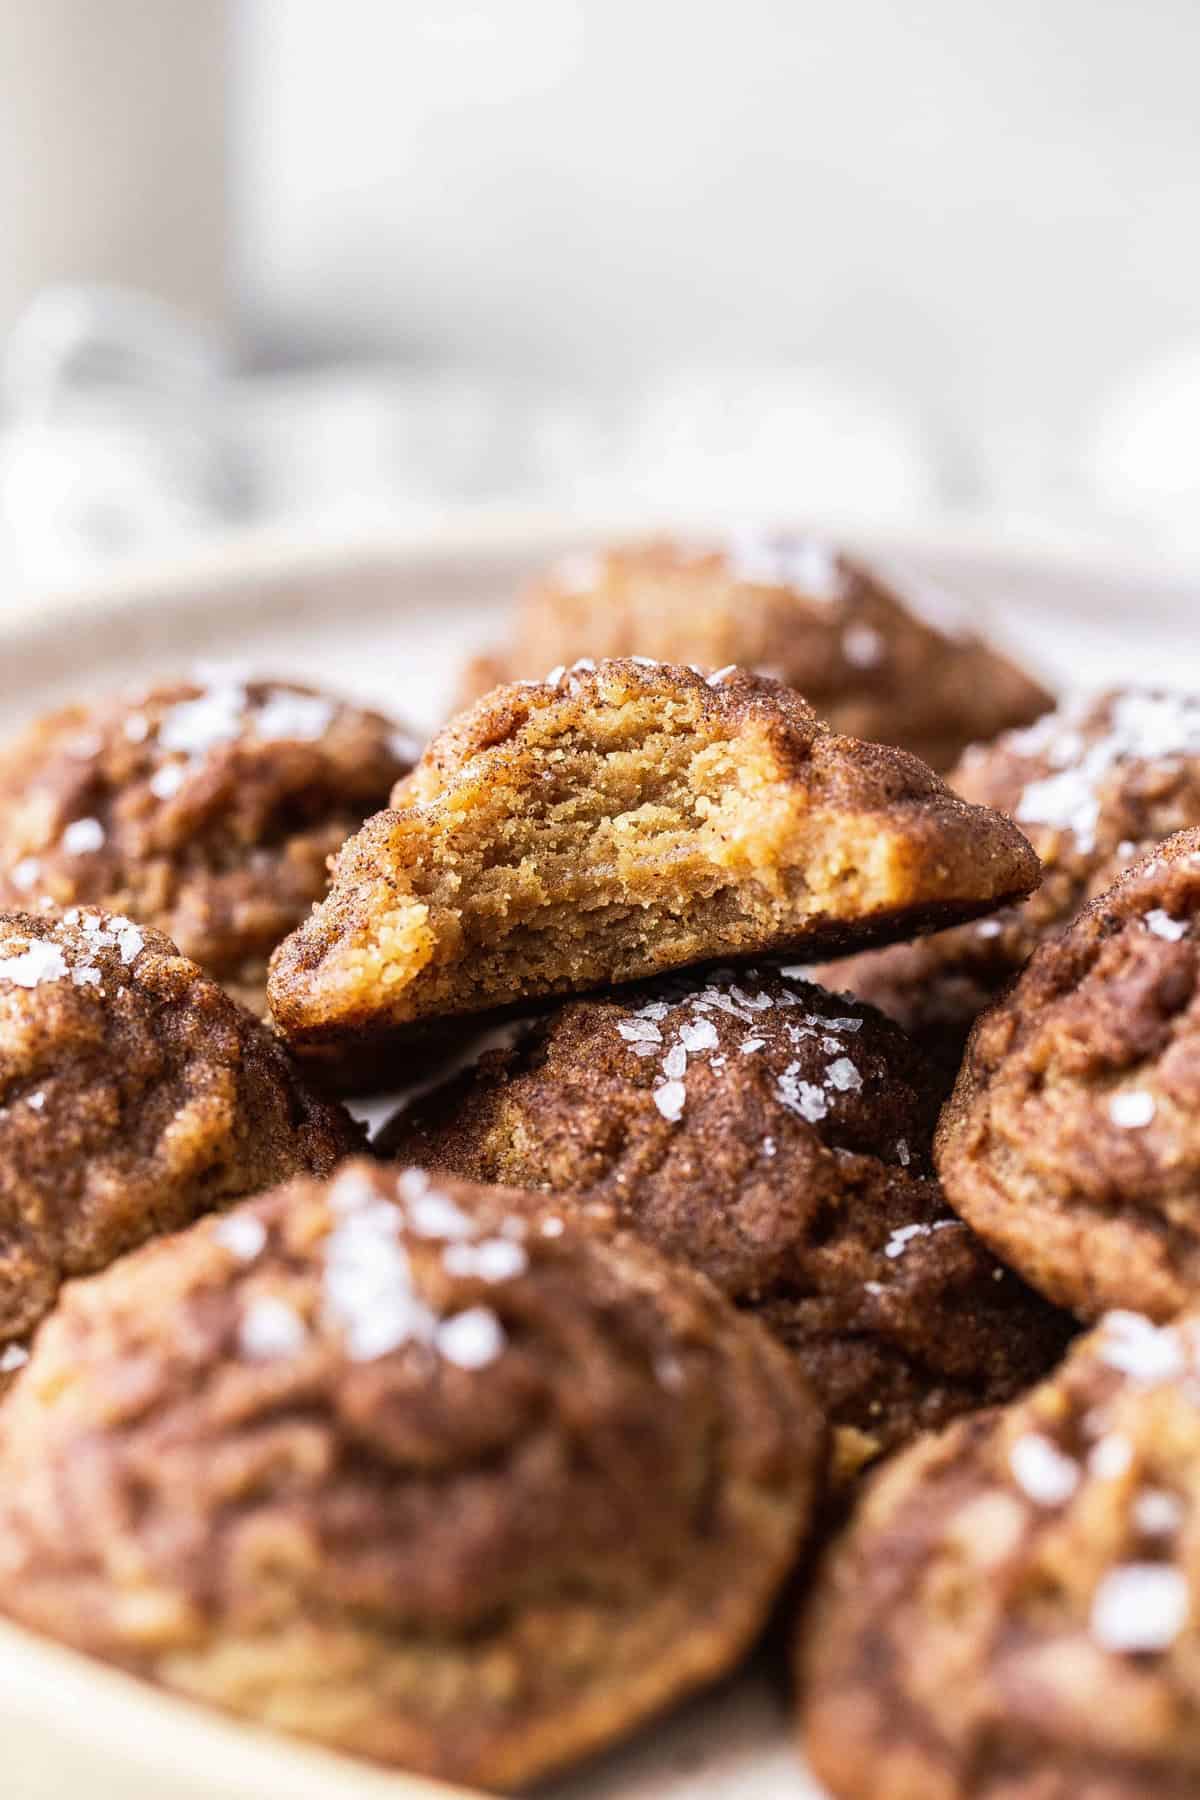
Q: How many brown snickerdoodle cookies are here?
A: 9